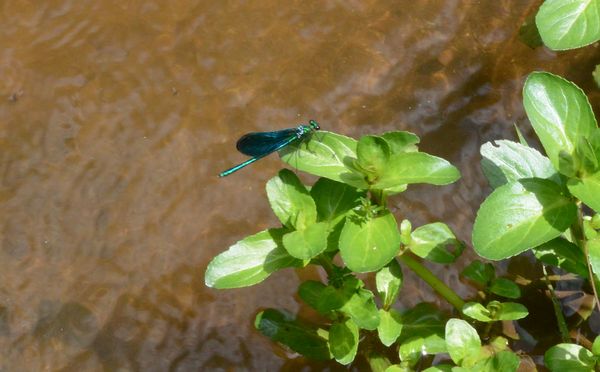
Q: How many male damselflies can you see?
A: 1